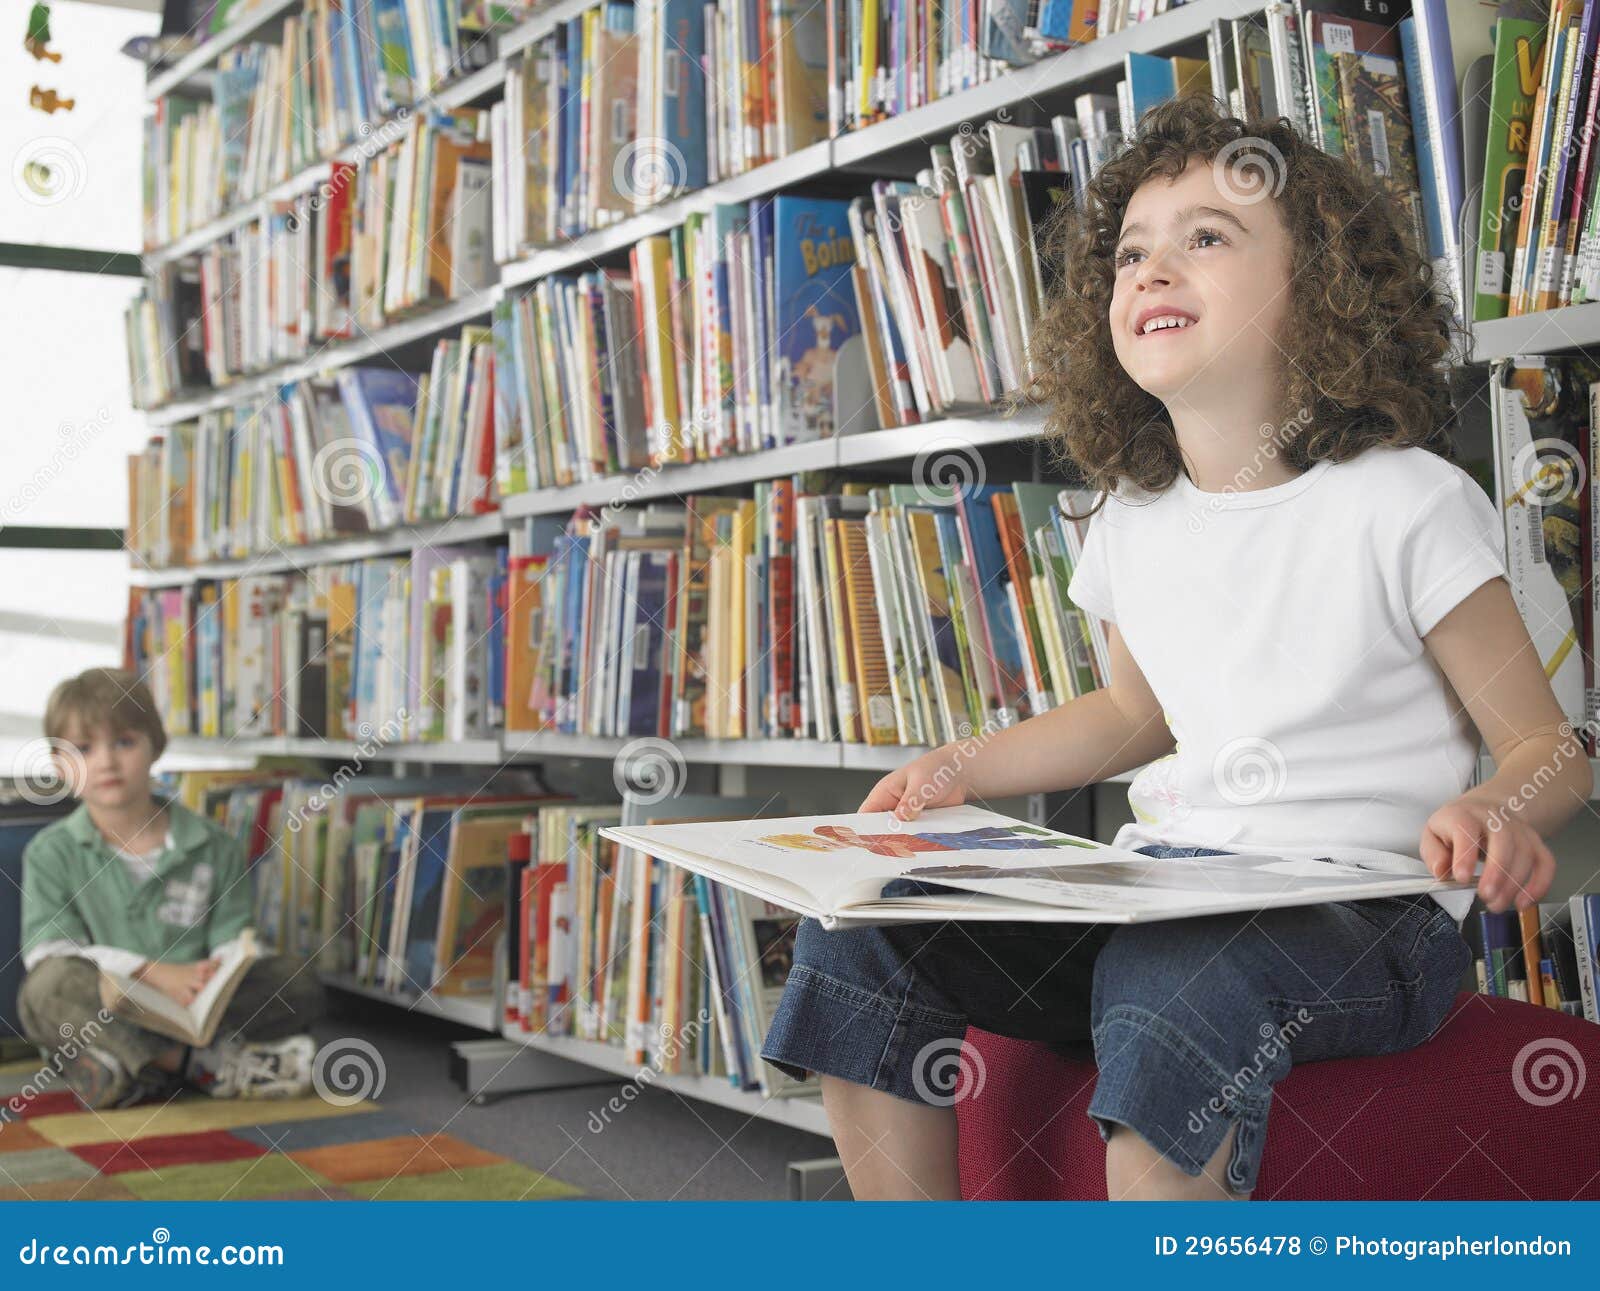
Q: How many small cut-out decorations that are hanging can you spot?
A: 3